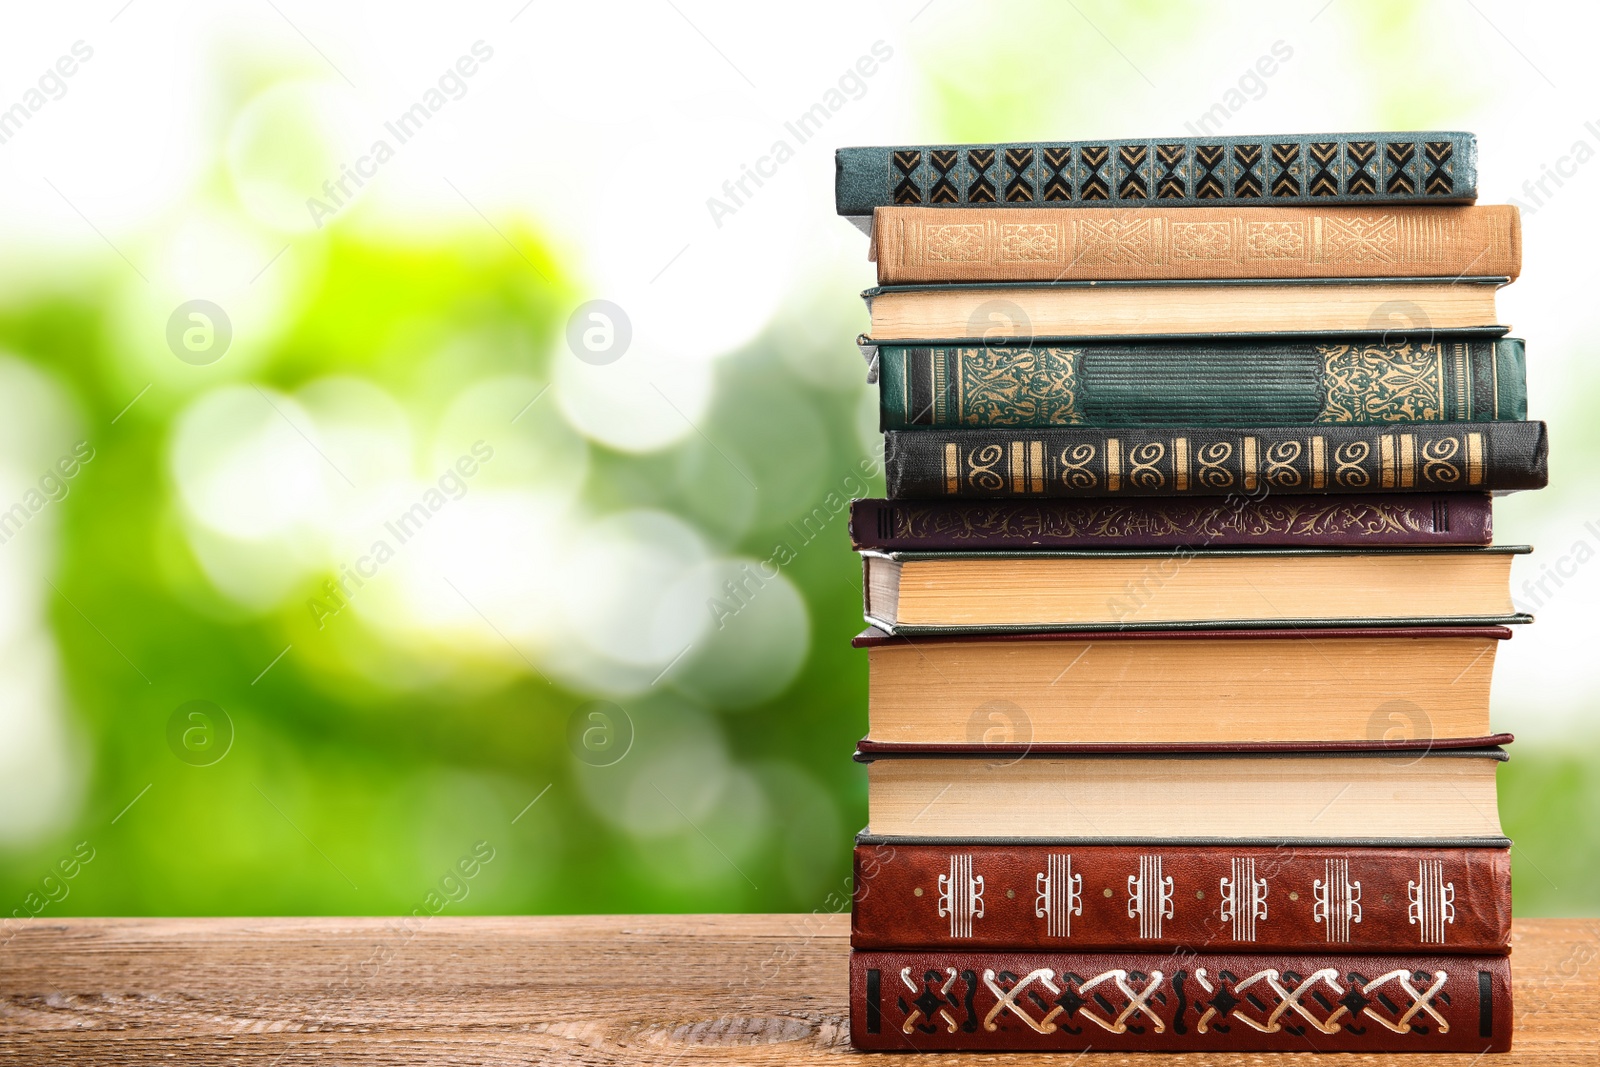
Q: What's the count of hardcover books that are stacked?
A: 11